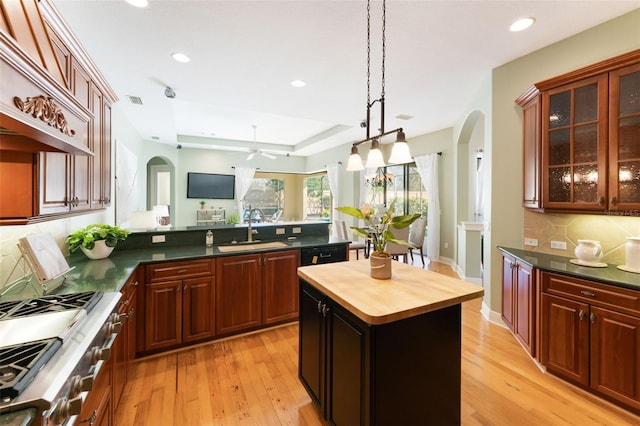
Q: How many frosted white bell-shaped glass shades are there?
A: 3